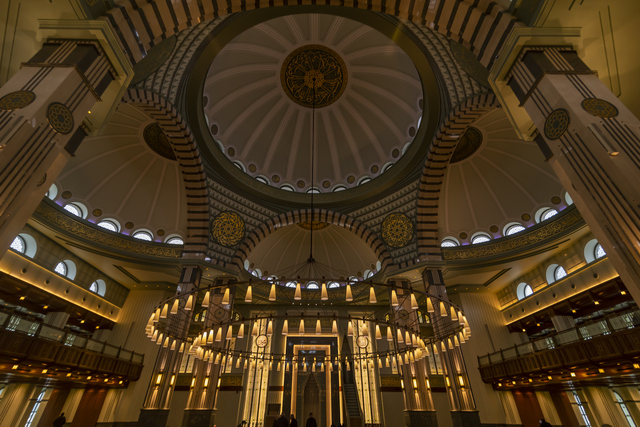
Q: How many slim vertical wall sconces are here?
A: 10